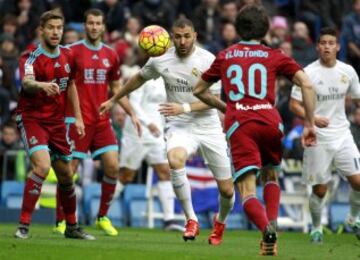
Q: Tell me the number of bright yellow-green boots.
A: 2